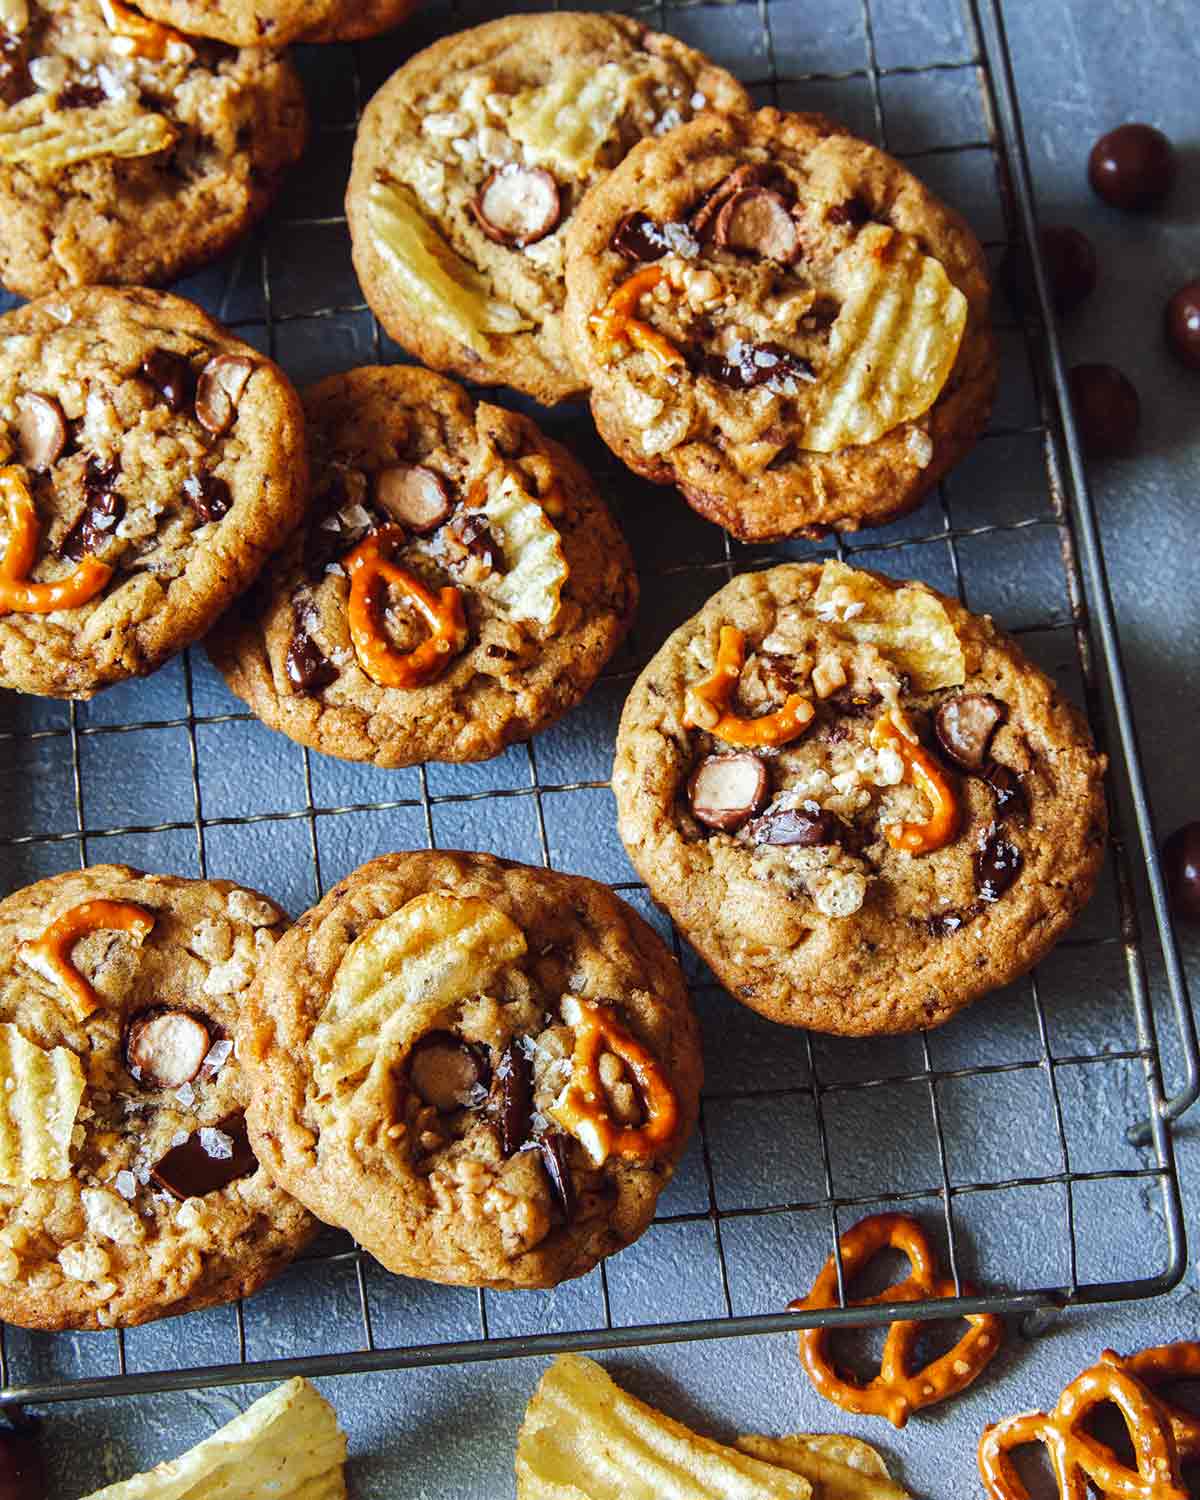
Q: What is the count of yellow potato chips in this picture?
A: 11